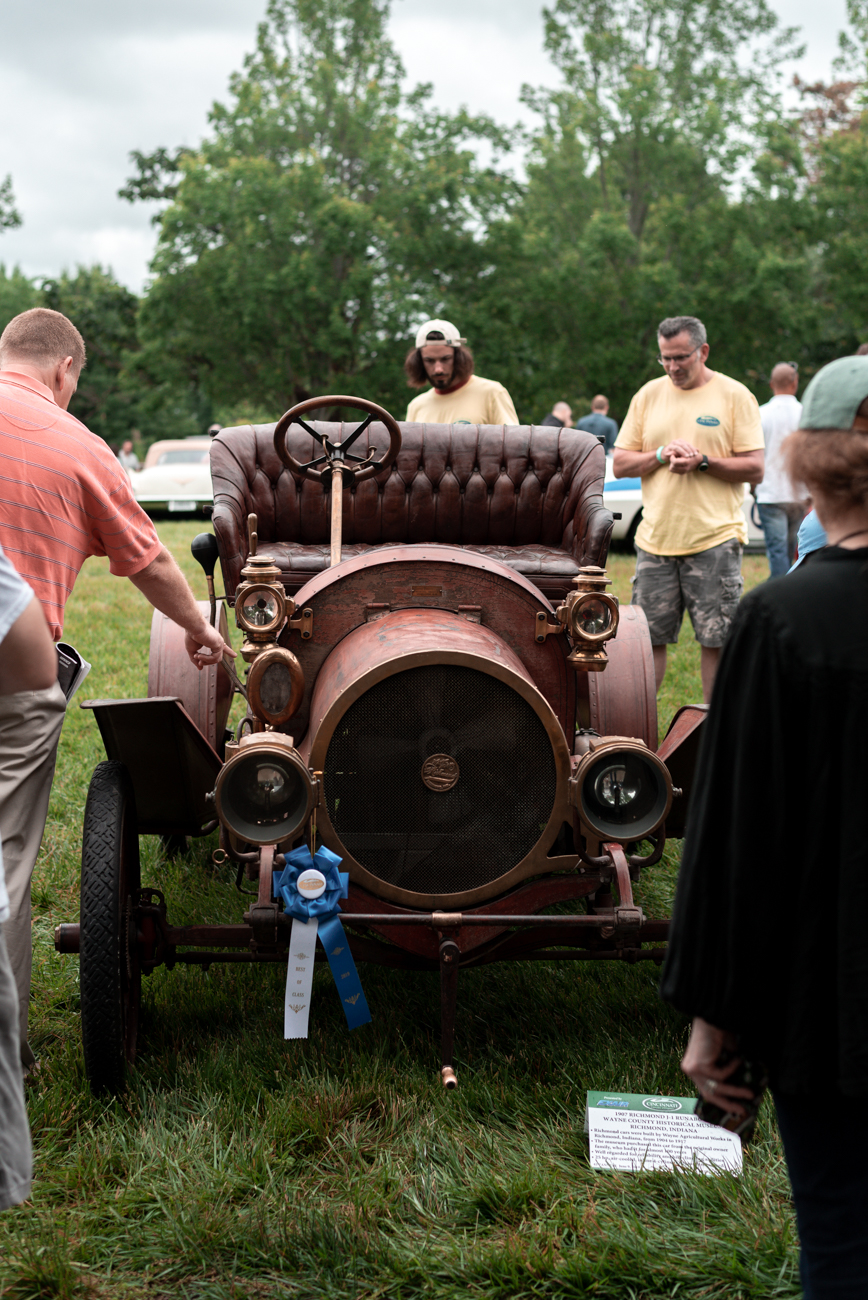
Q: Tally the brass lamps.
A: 4